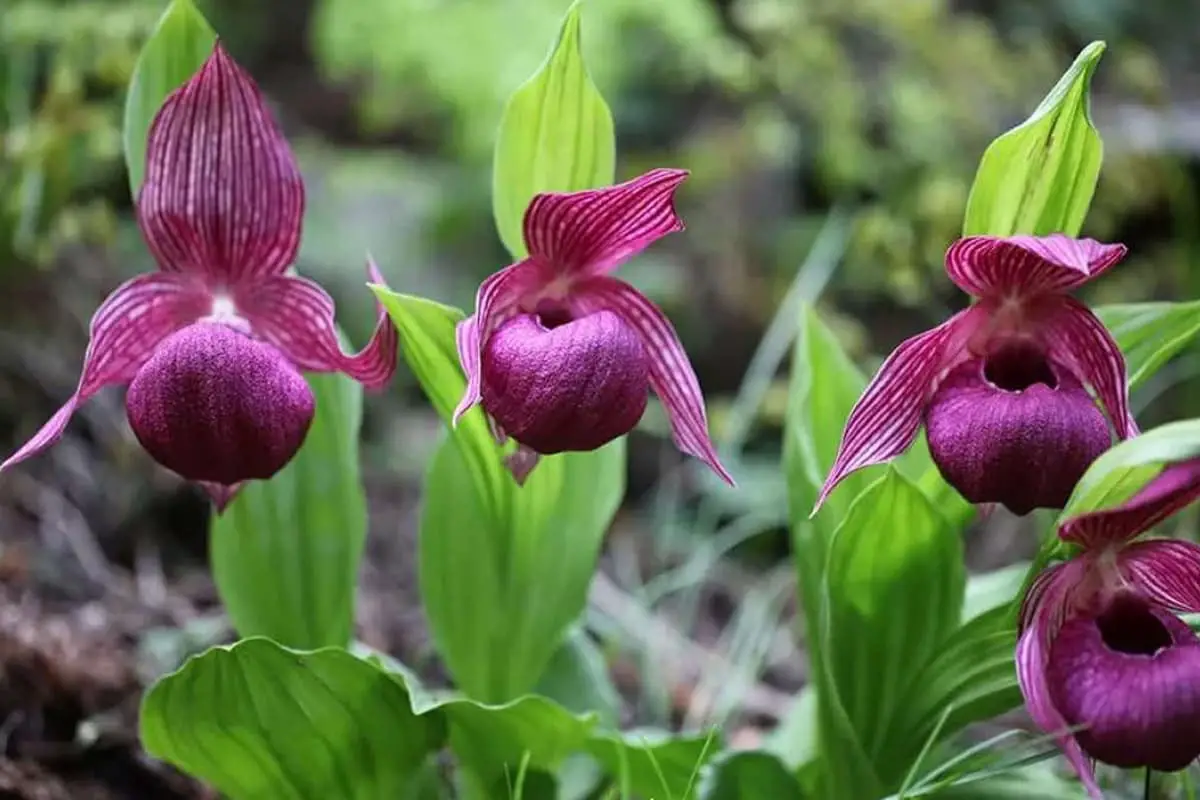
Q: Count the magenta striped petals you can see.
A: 12